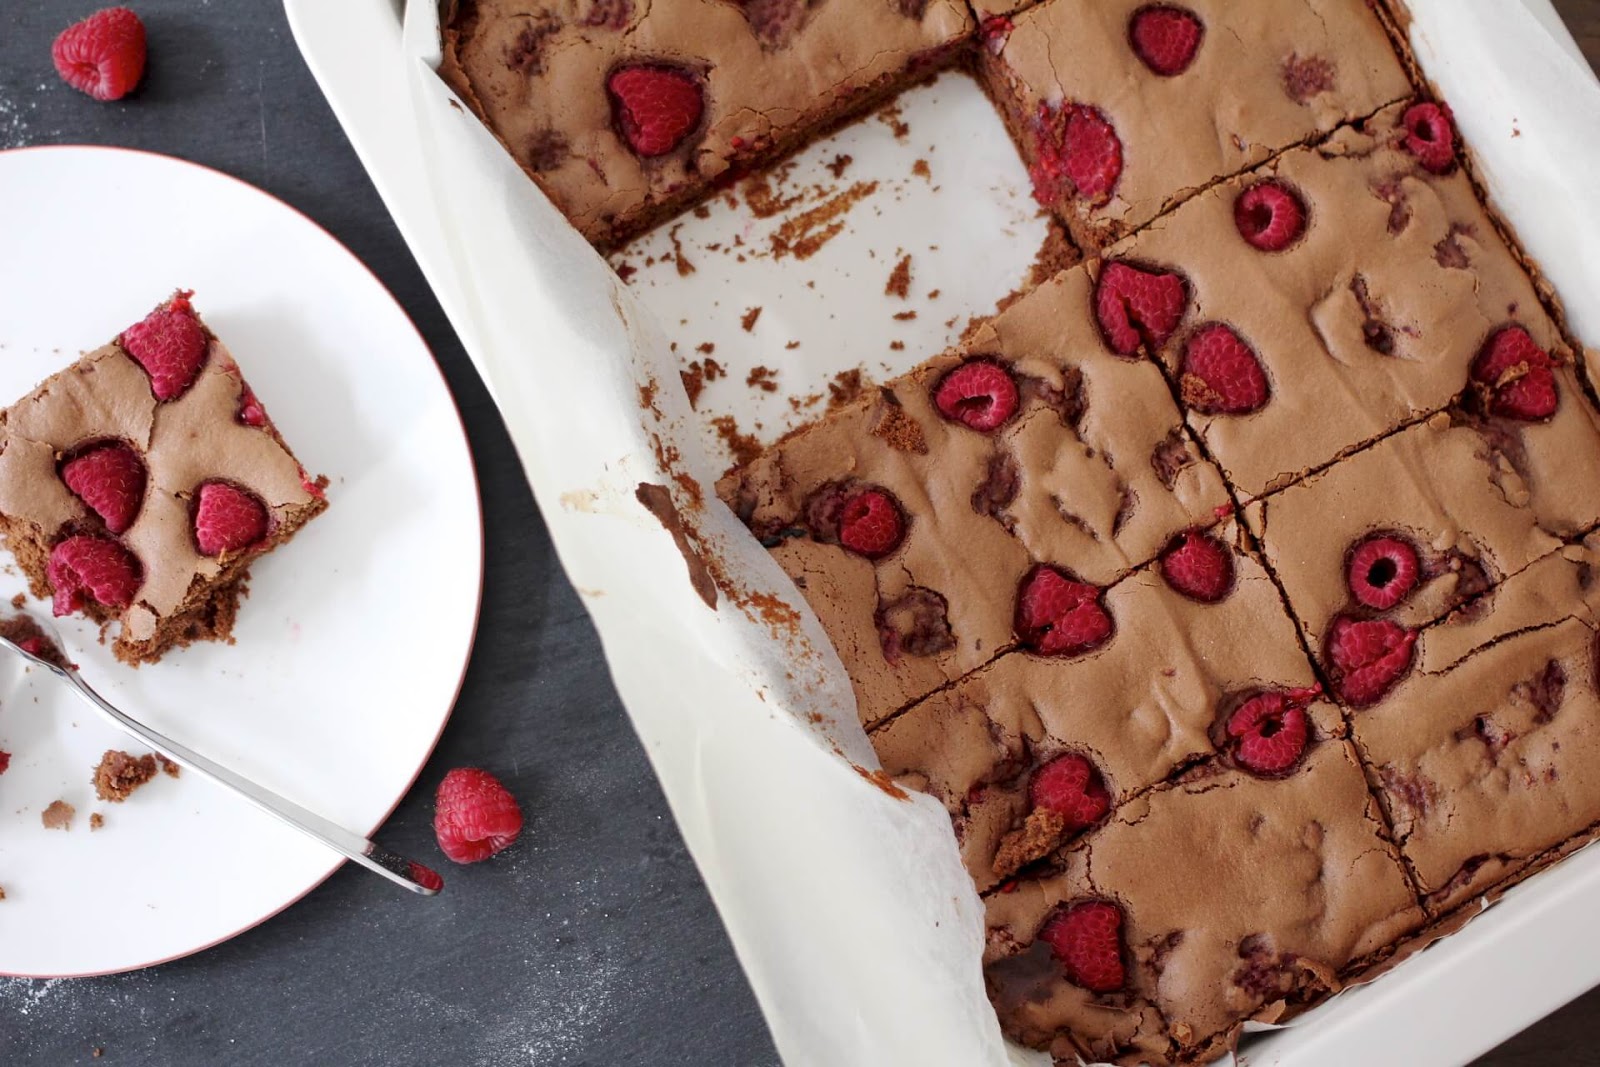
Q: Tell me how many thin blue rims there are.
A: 0